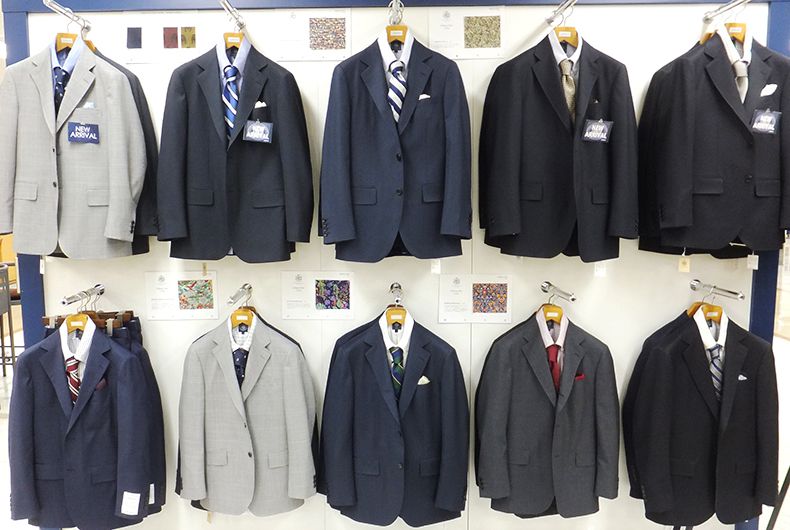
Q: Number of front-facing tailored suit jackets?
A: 10